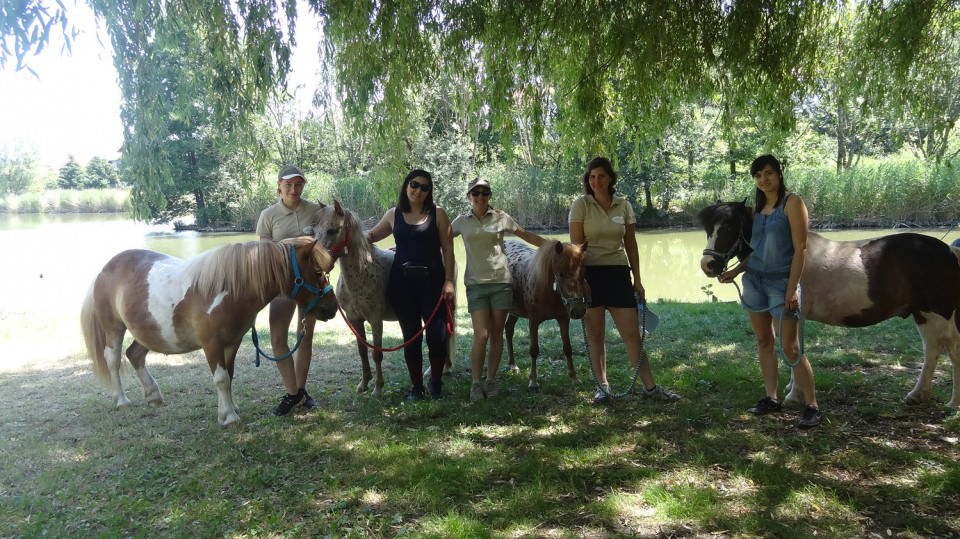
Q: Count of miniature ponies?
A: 4